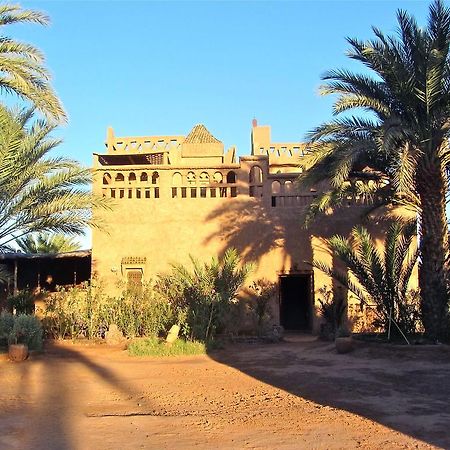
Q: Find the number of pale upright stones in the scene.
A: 2